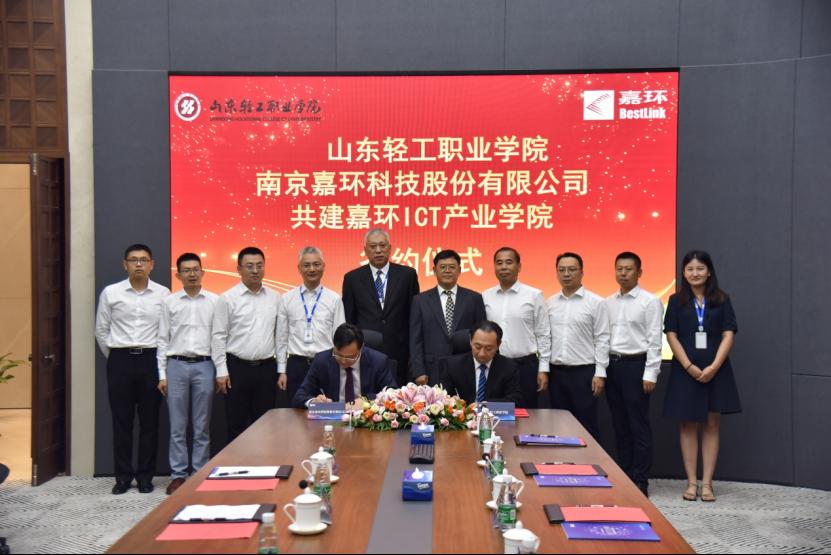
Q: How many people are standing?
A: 10